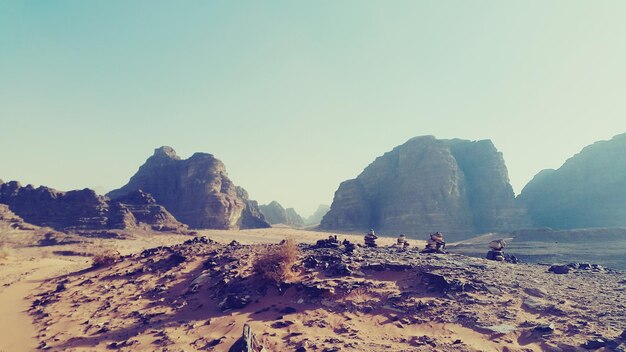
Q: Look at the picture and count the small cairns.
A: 4